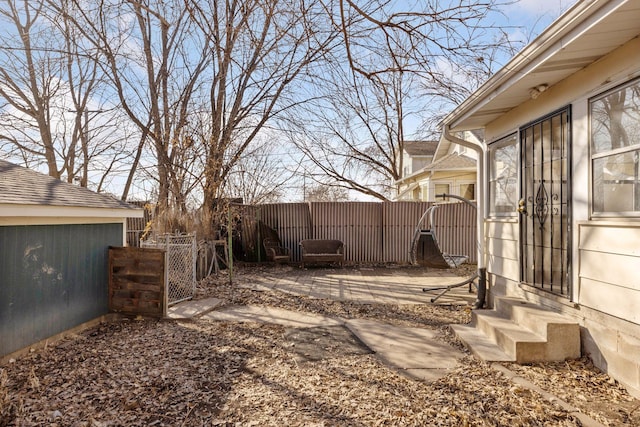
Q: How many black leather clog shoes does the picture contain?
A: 0